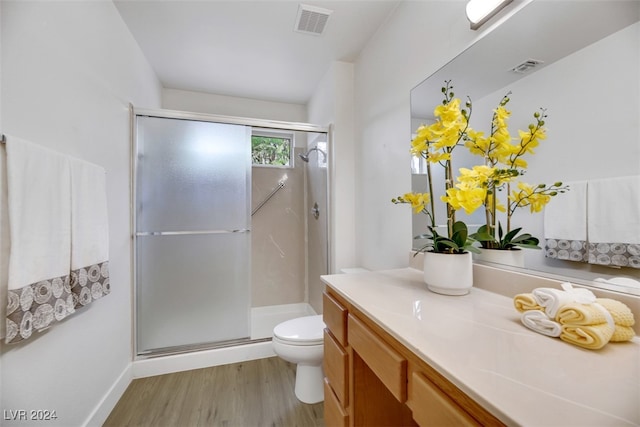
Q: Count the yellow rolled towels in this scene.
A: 3